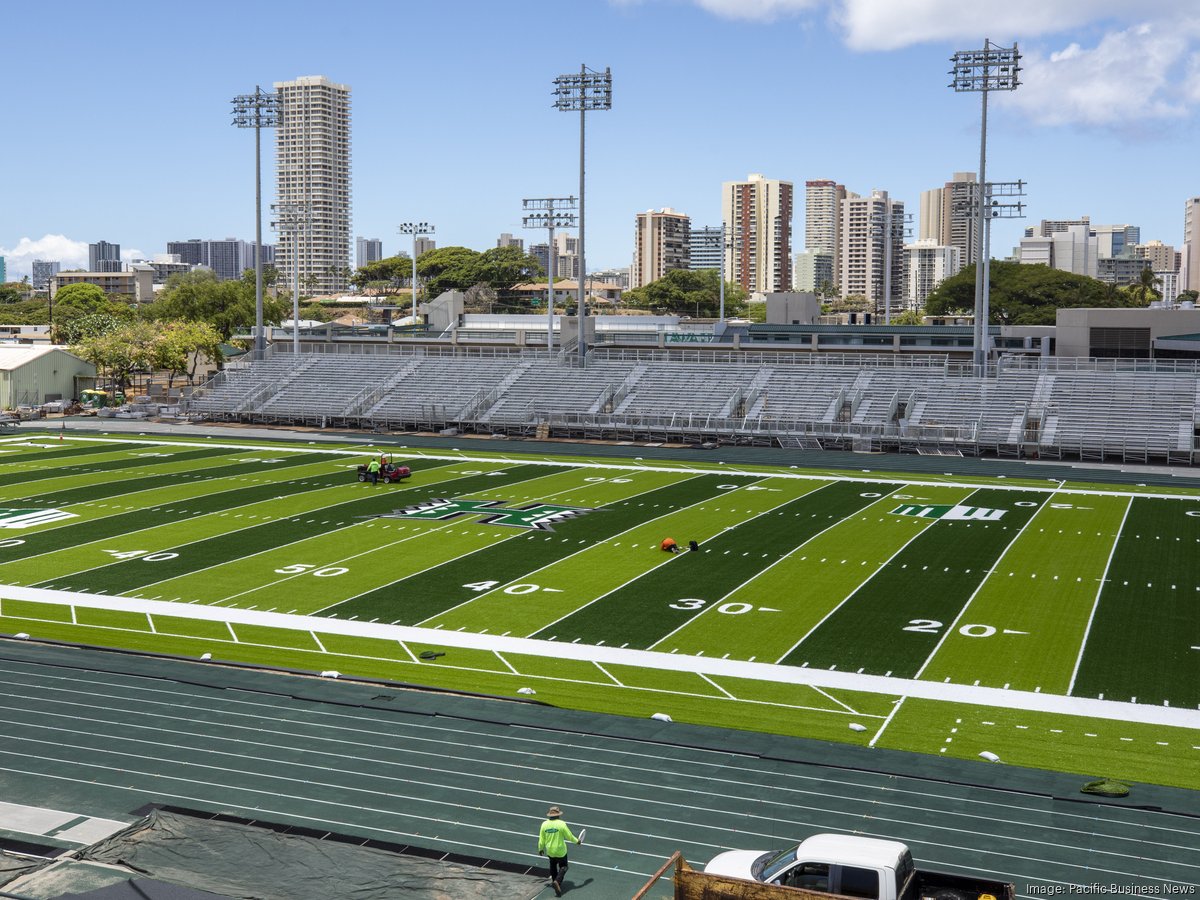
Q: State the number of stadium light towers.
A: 9